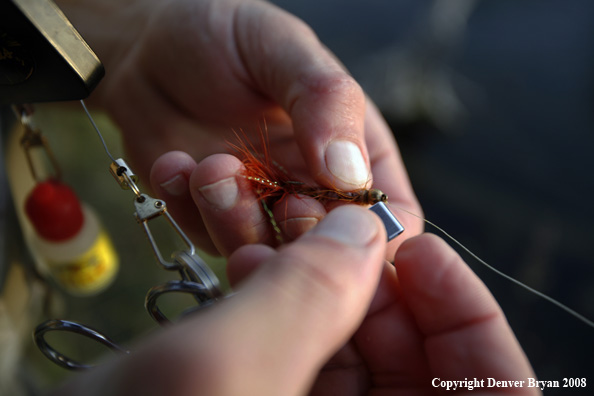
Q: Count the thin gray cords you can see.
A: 2